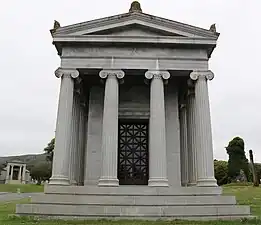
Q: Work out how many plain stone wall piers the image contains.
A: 2